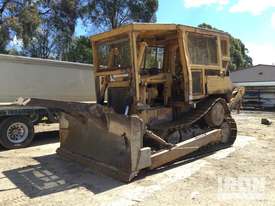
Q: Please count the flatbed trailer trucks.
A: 1